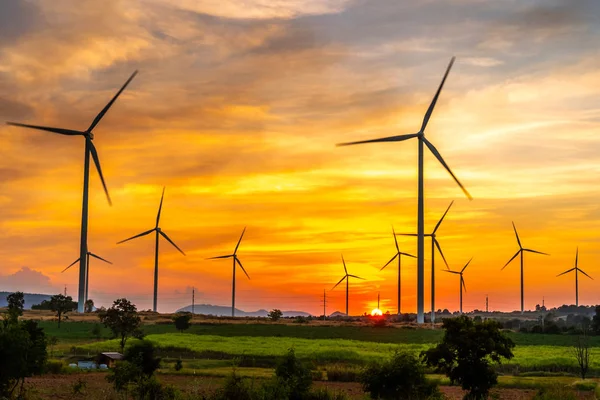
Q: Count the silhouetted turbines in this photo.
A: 11